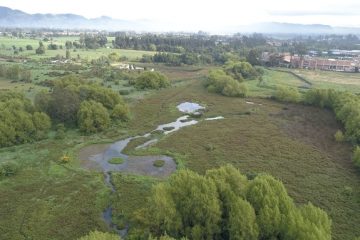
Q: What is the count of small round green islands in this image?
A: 2